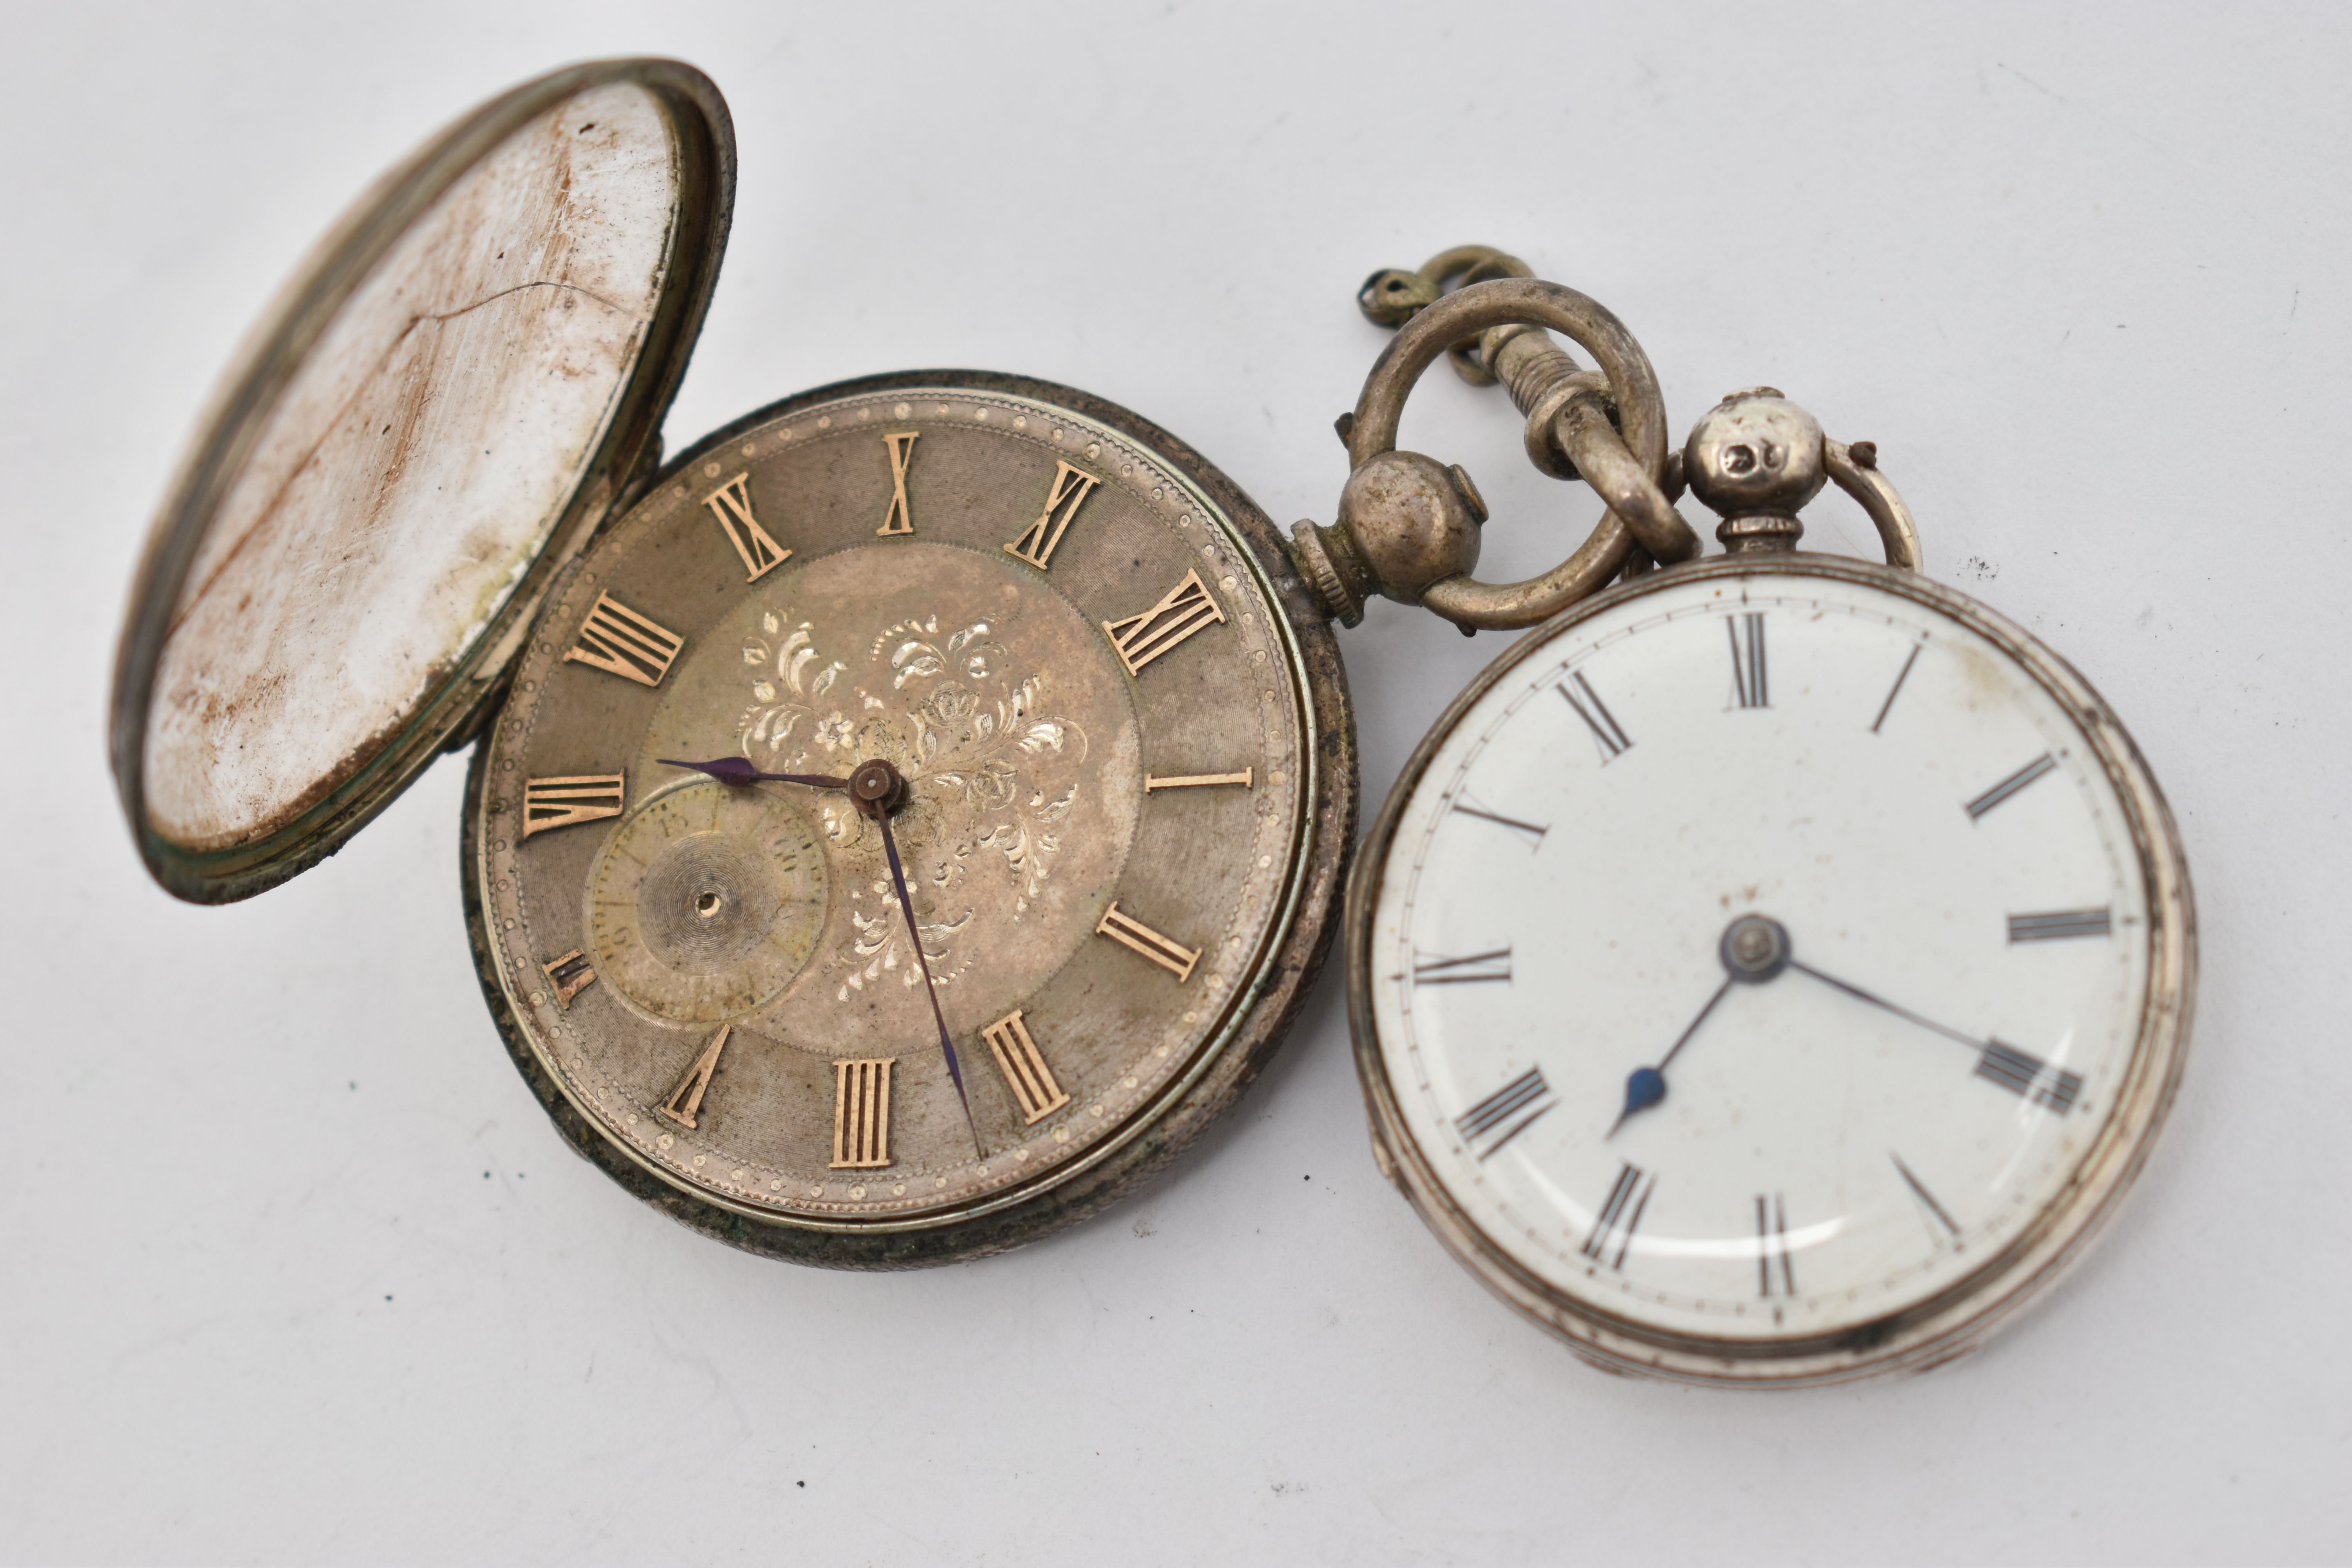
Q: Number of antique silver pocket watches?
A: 2